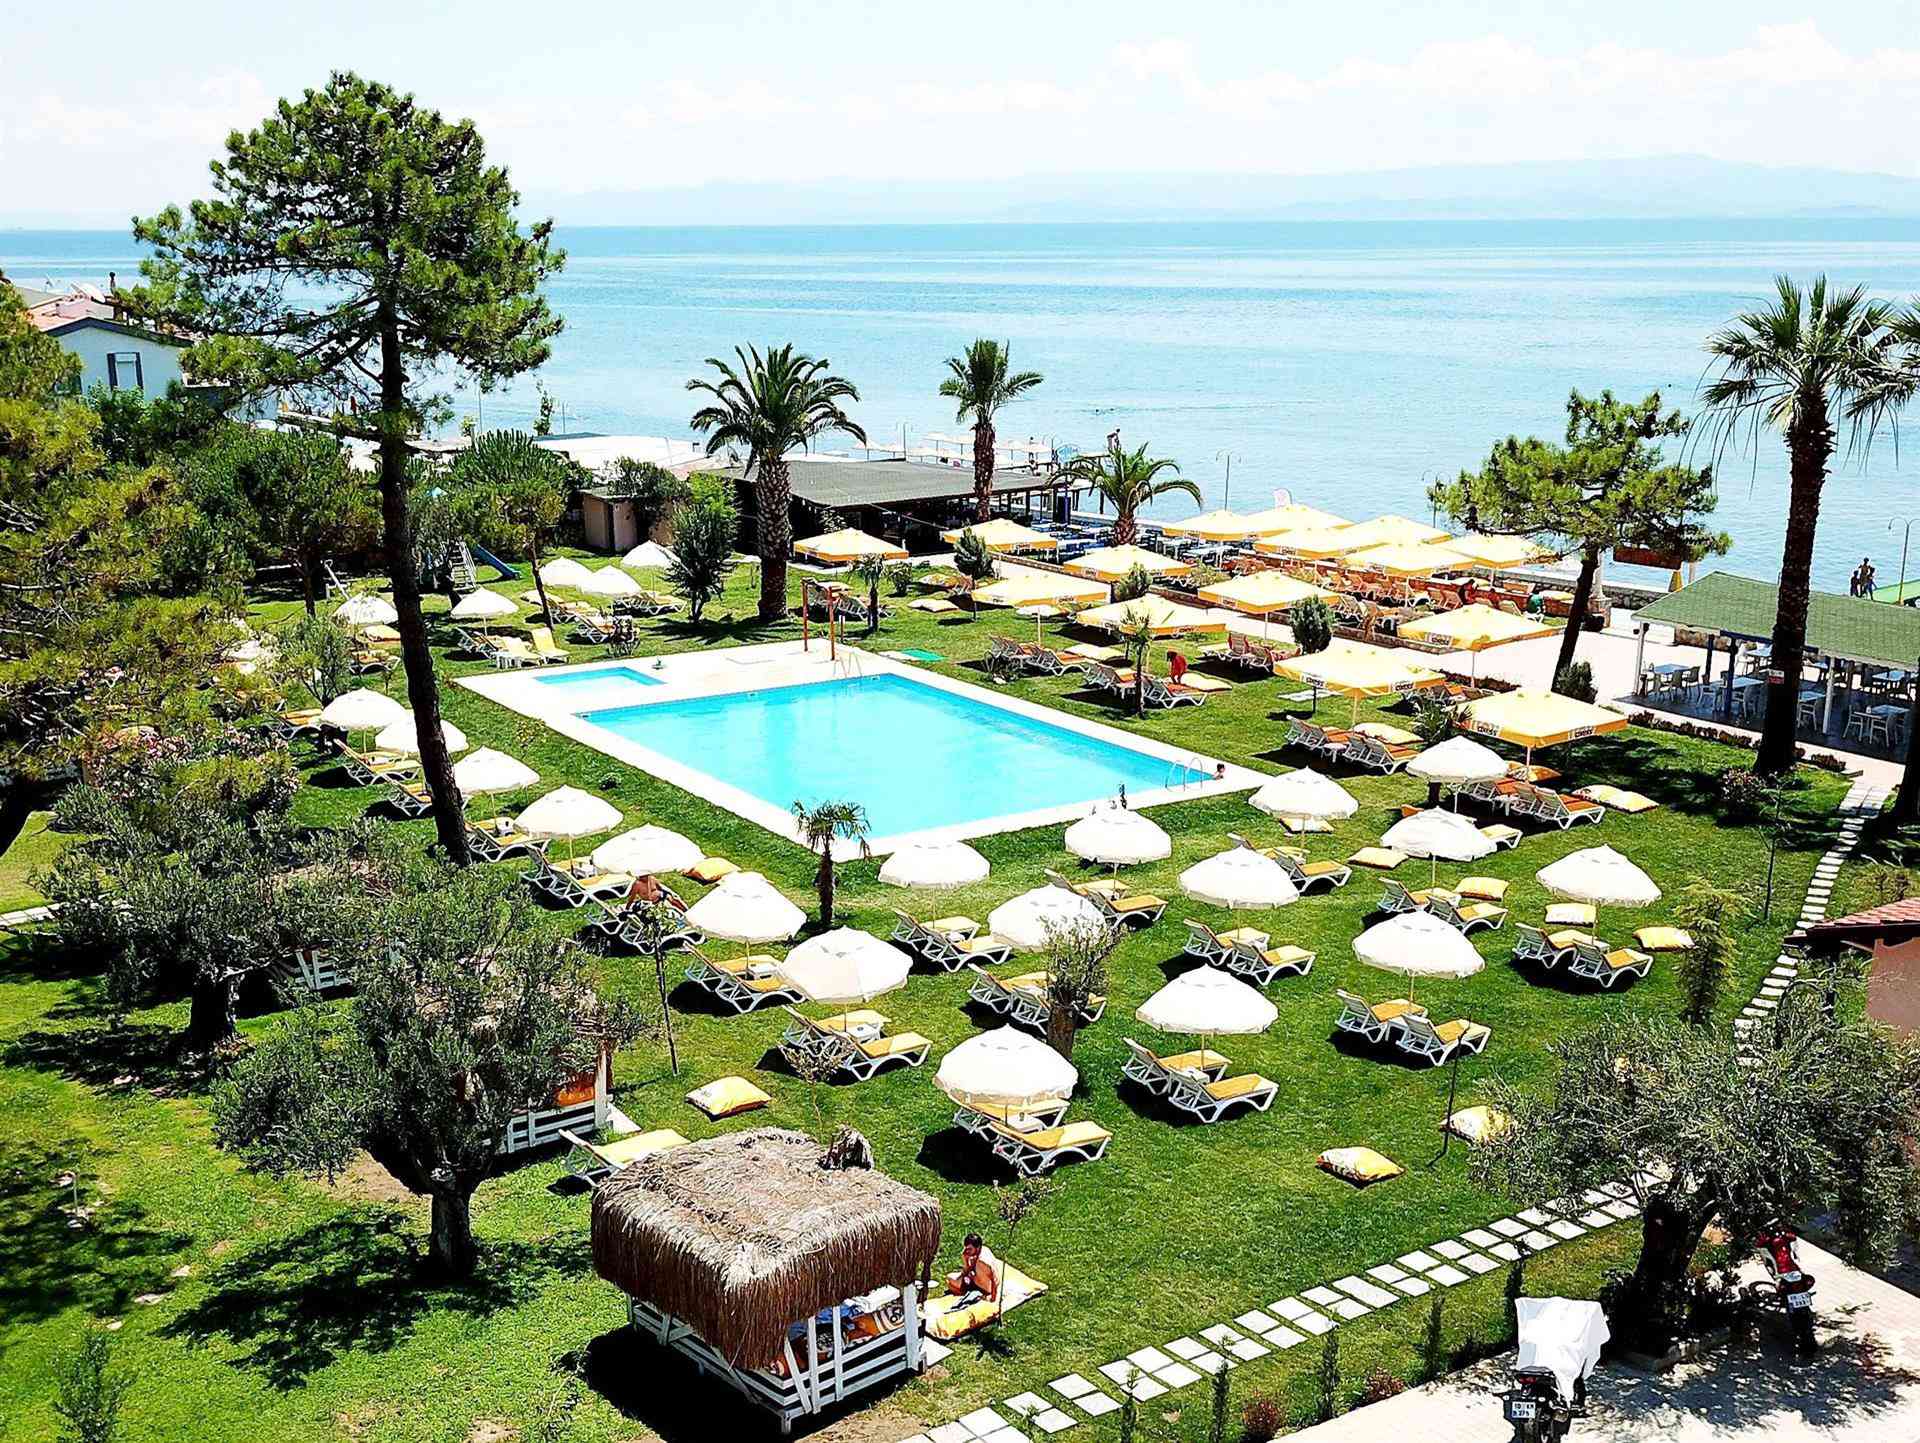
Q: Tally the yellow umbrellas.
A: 15